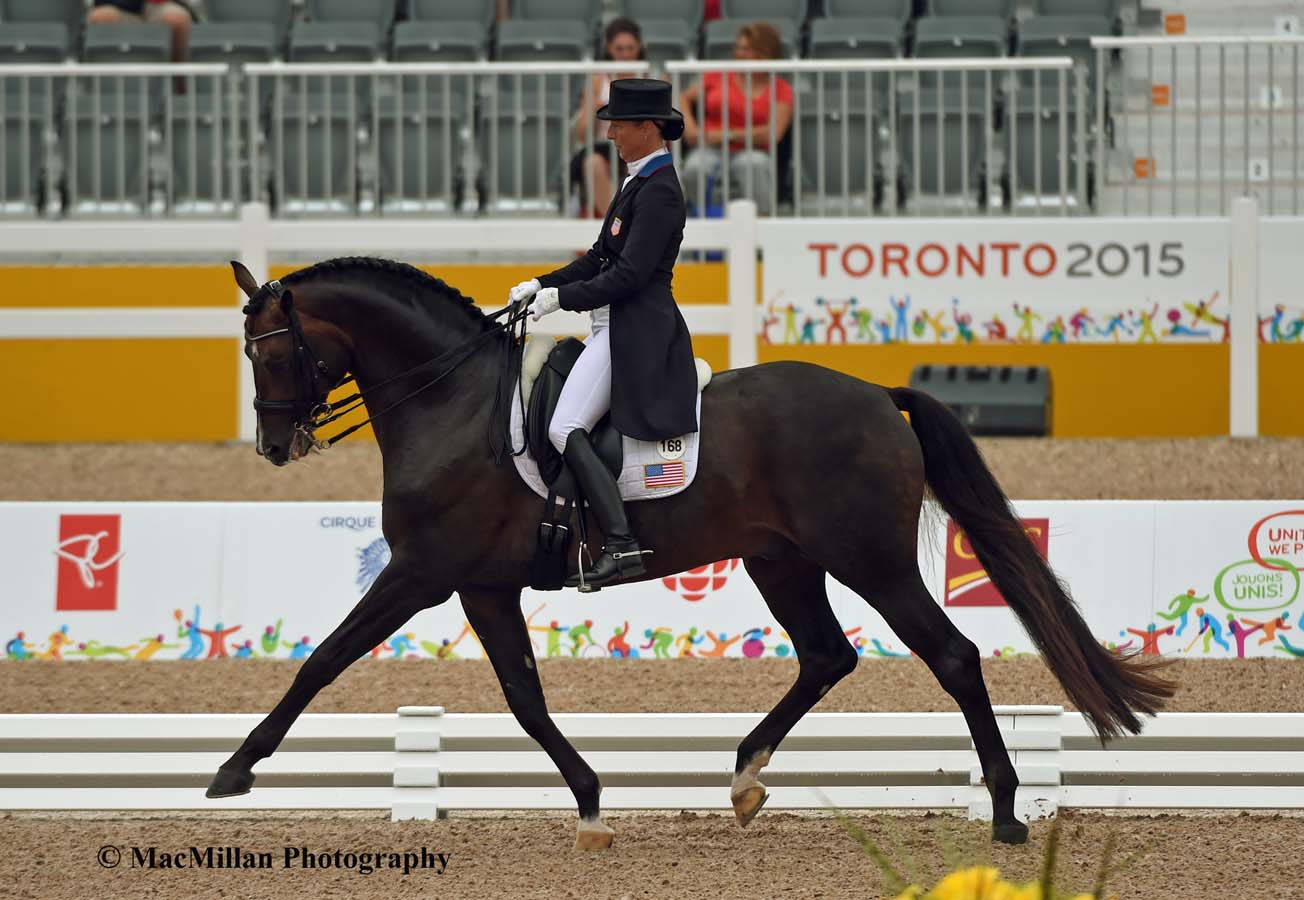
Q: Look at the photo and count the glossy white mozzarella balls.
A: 0